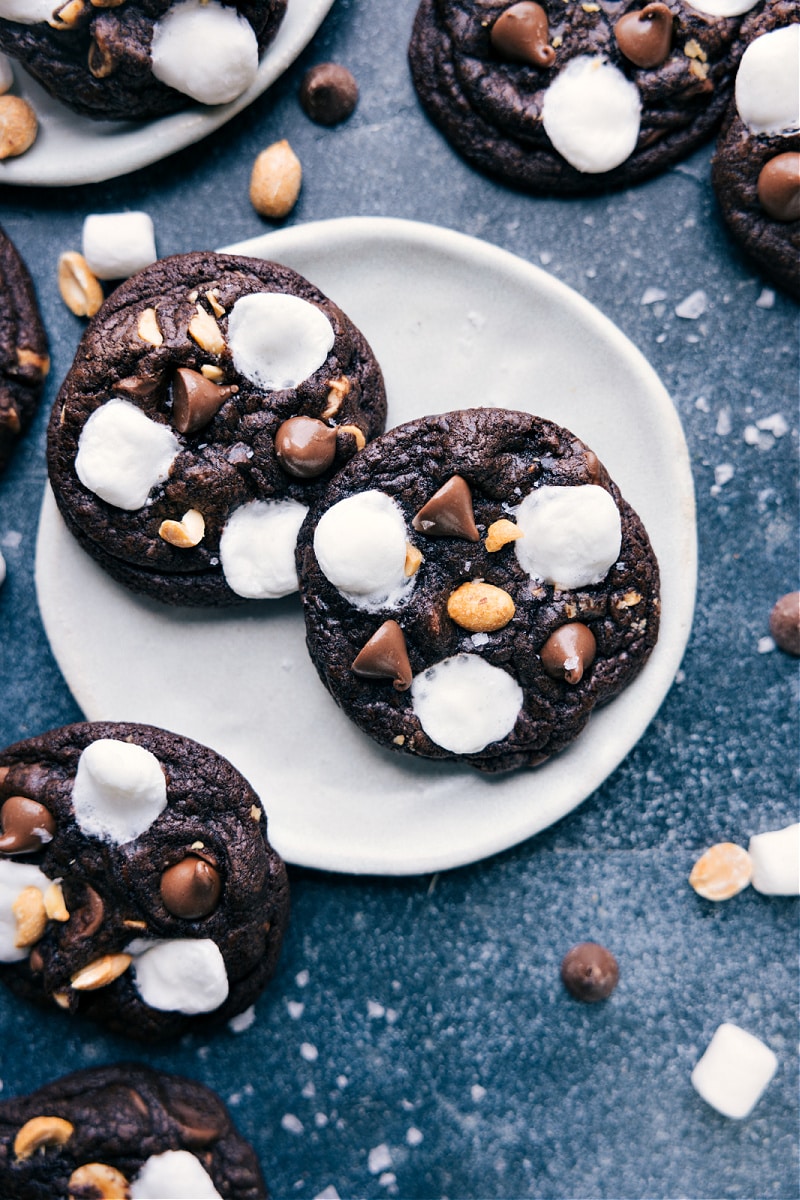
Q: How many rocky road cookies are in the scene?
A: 8